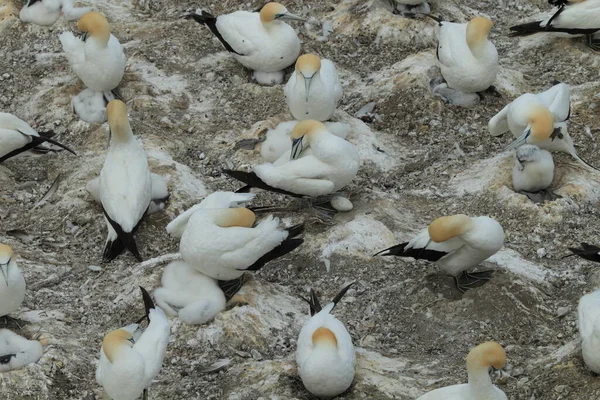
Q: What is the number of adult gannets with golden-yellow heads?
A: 13